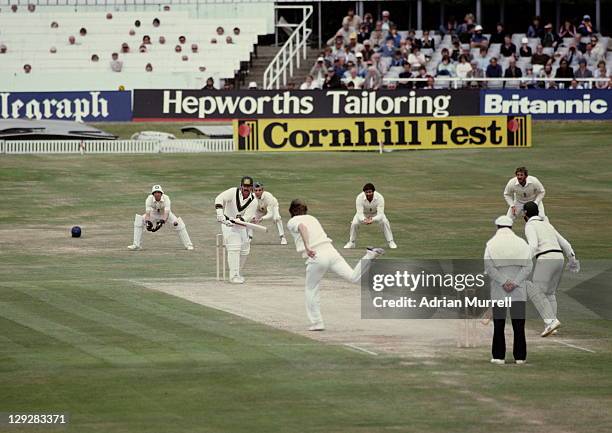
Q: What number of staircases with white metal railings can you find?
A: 1